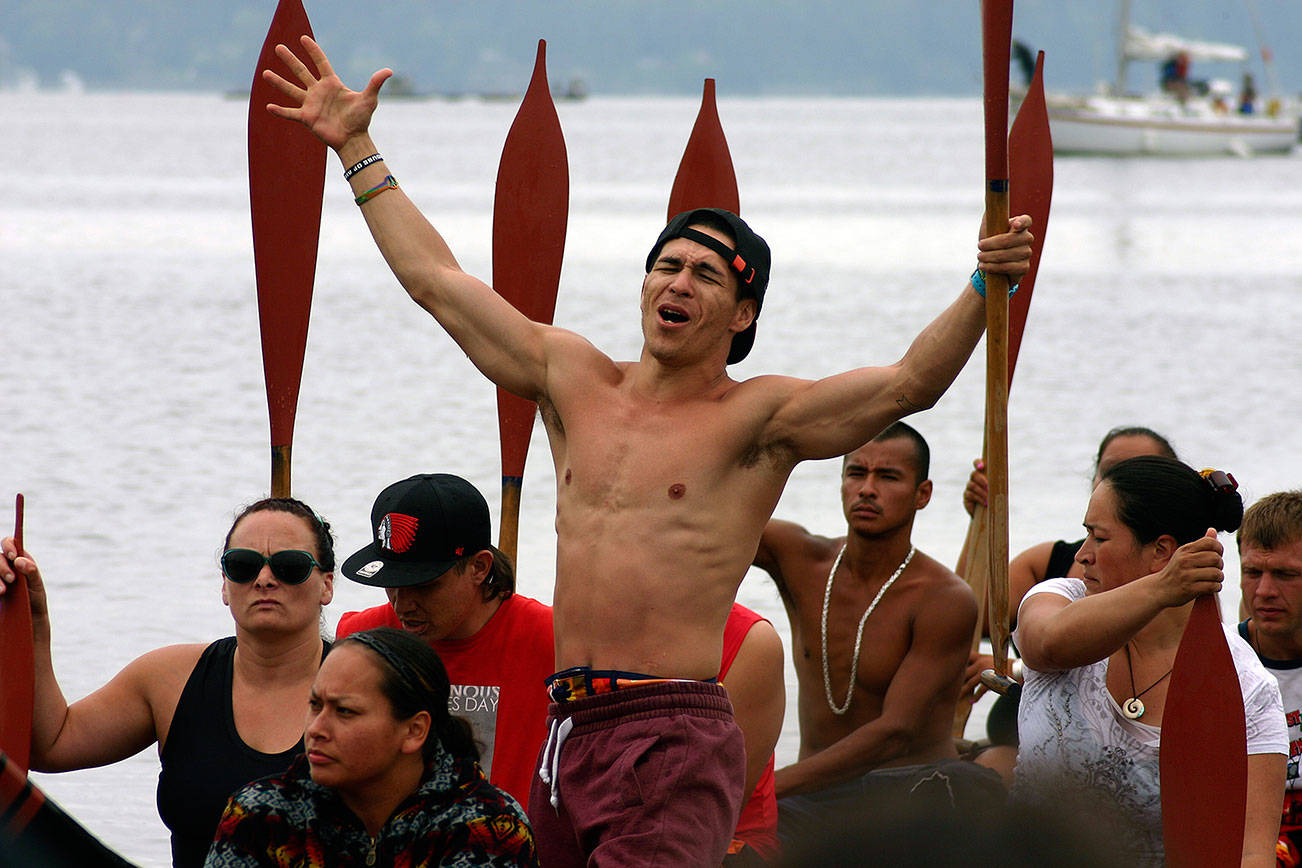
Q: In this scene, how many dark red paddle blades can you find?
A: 7